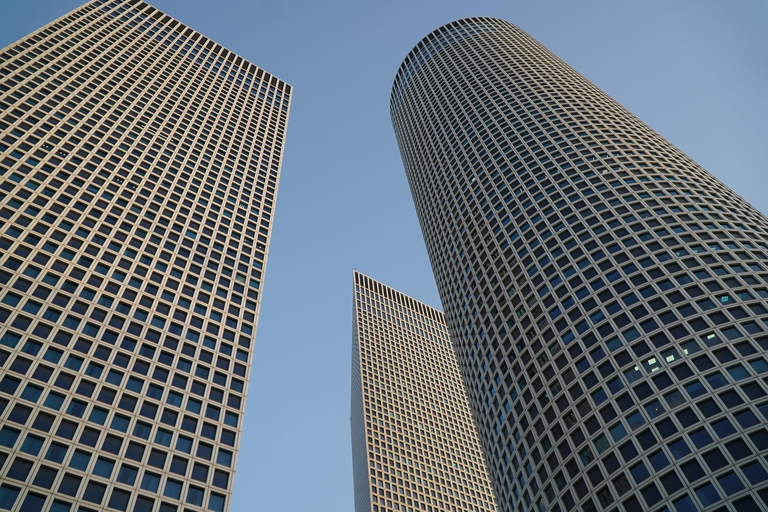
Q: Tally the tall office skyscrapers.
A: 3